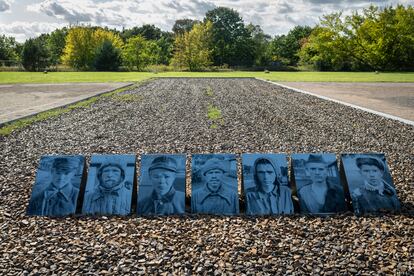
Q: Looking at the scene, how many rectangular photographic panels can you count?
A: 7